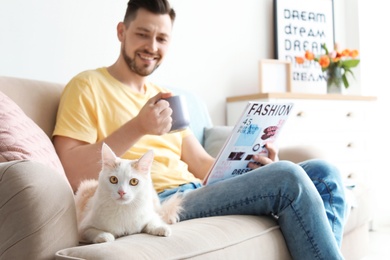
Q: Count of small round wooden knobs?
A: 4